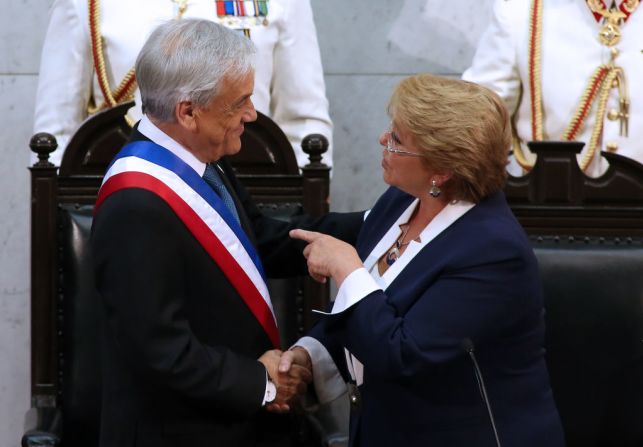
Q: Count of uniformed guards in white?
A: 2